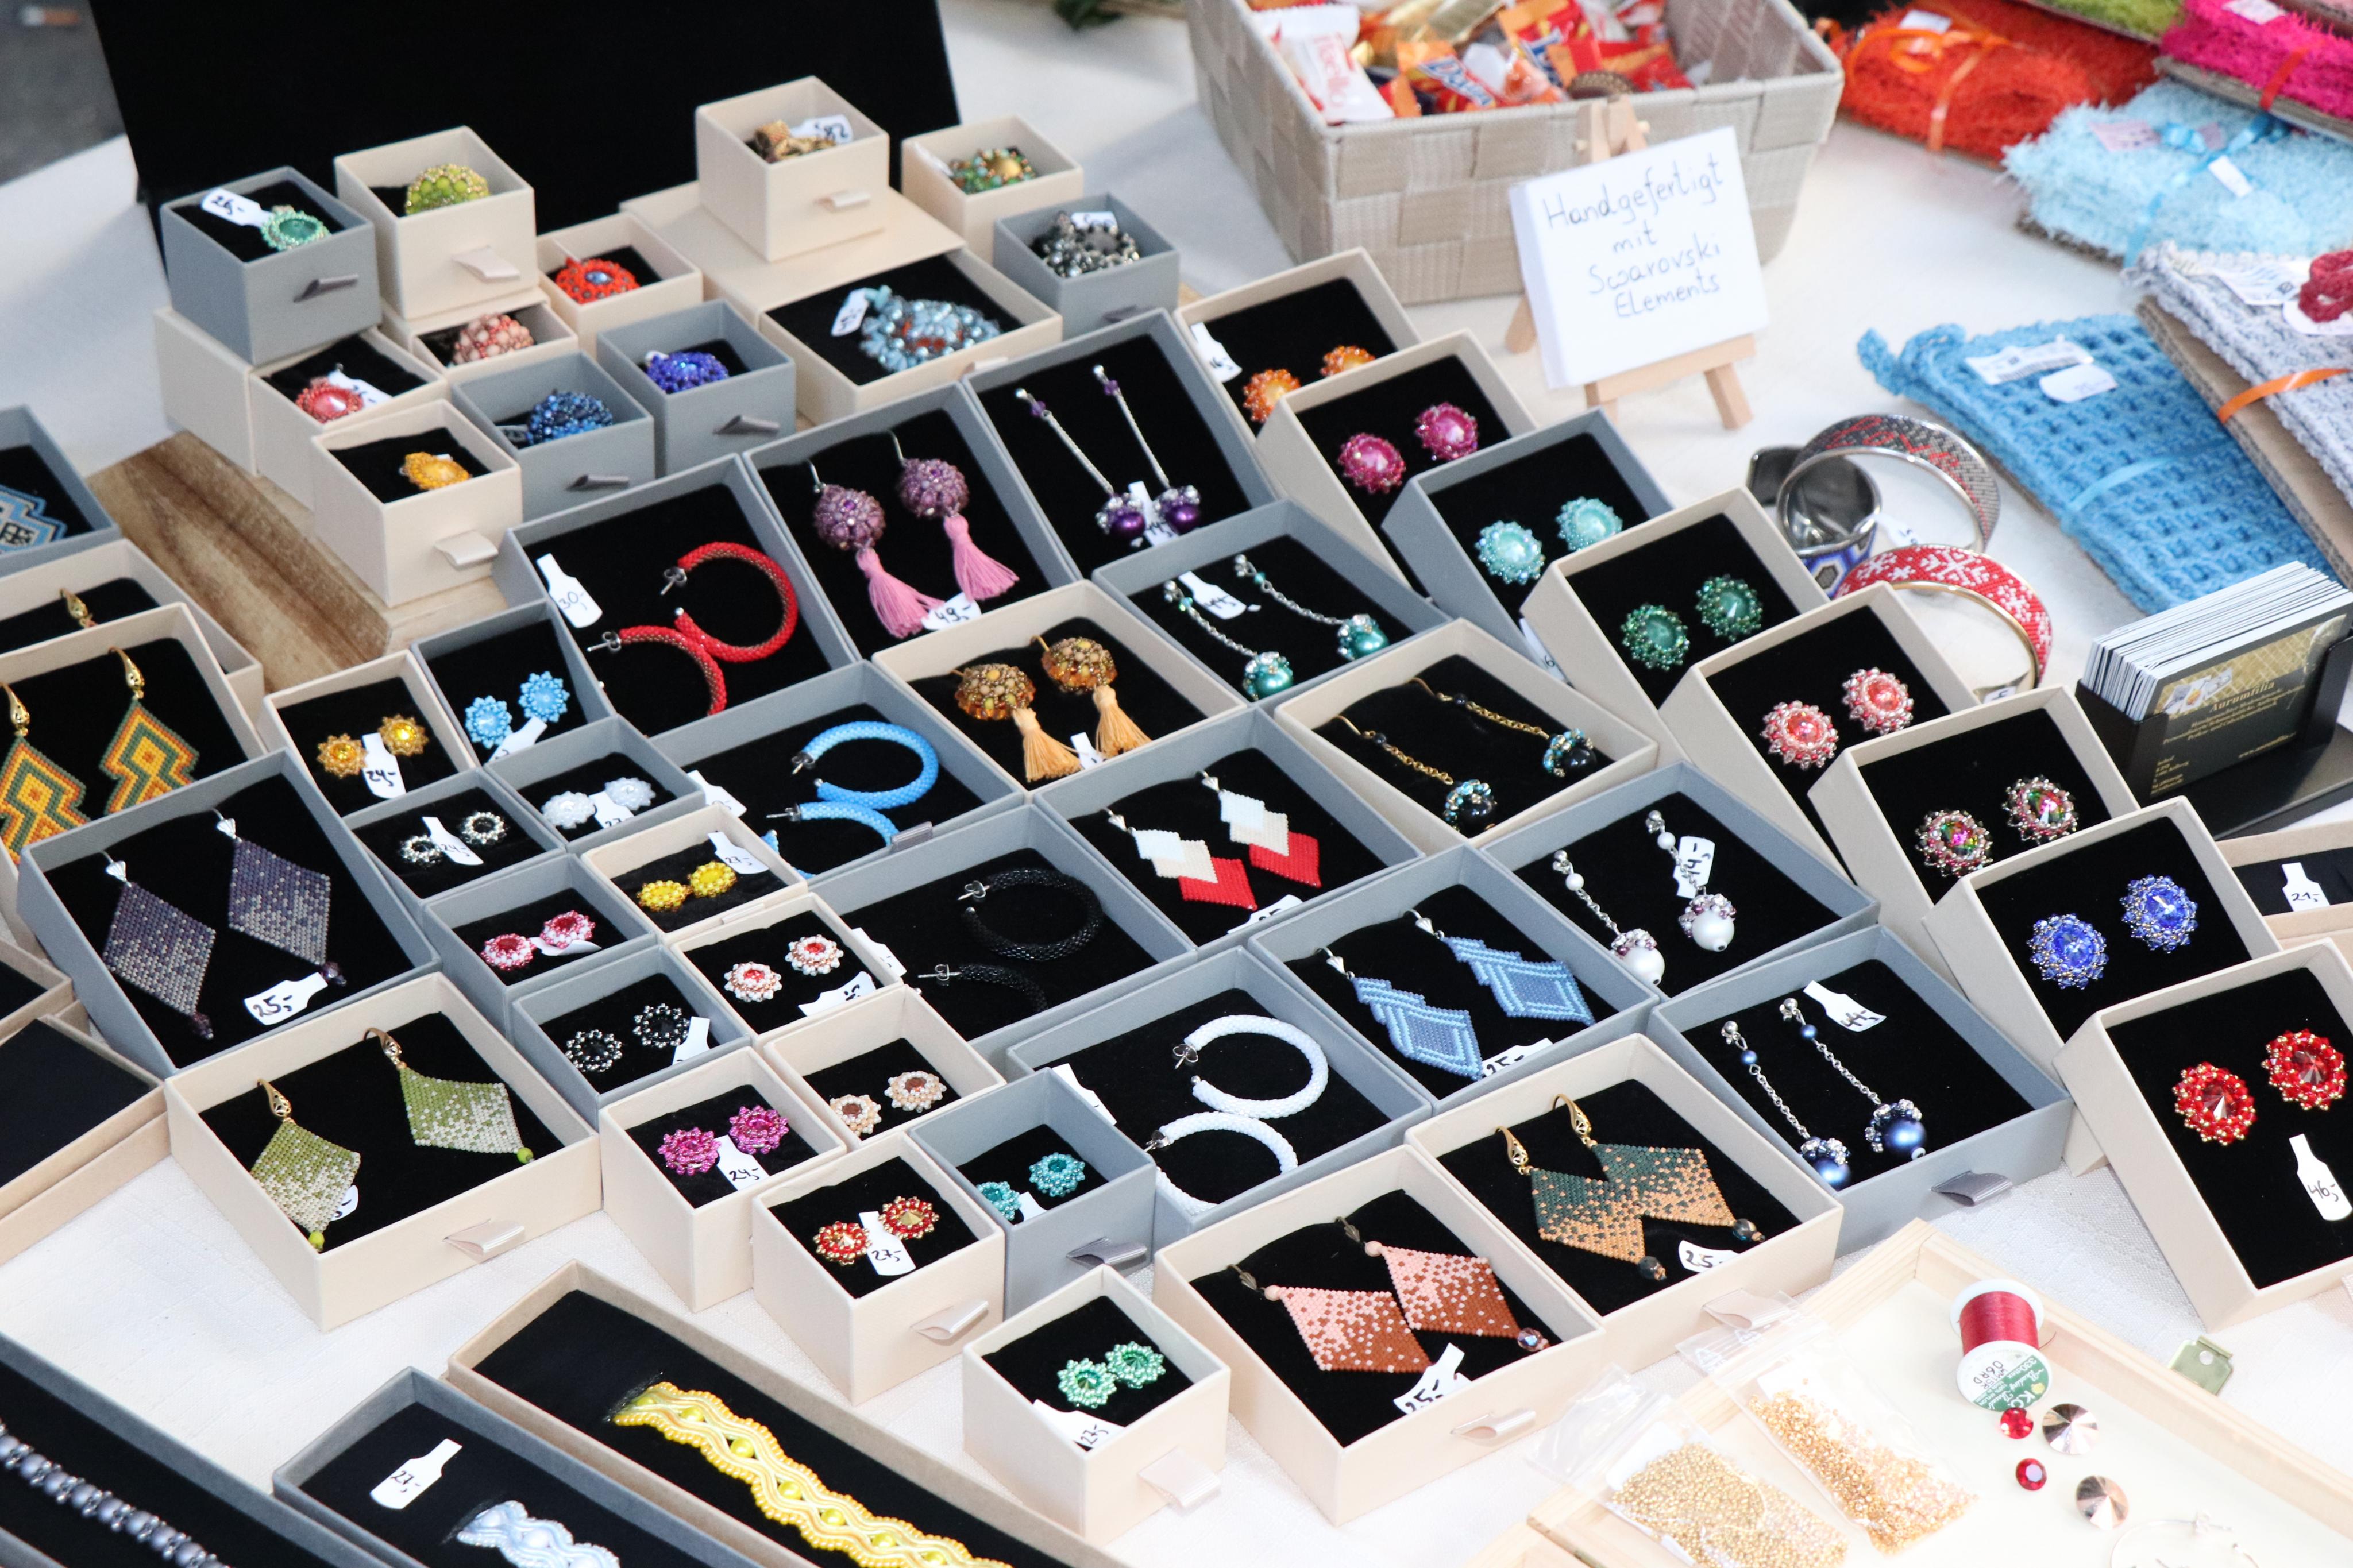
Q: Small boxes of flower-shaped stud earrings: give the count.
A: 13